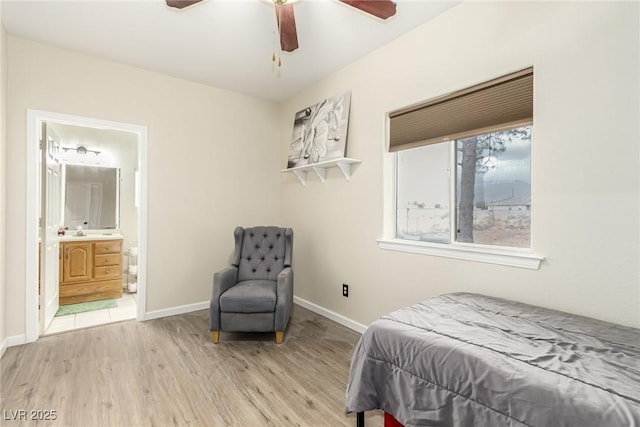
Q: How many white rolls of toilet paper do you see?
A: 3